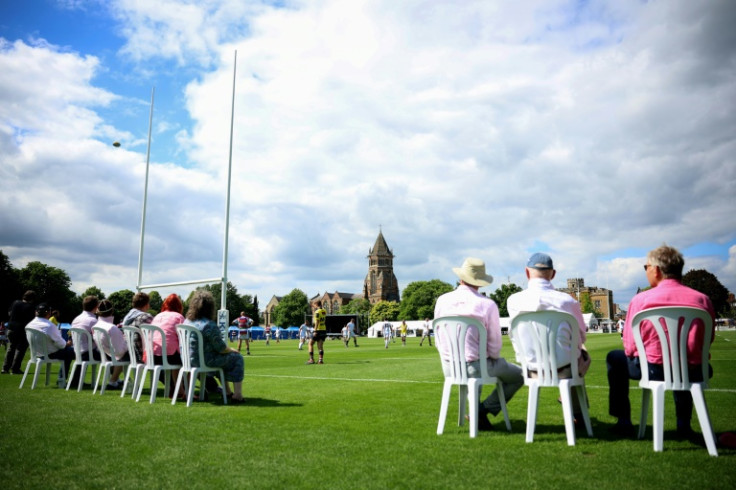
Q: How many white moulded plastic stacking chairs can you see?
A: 9